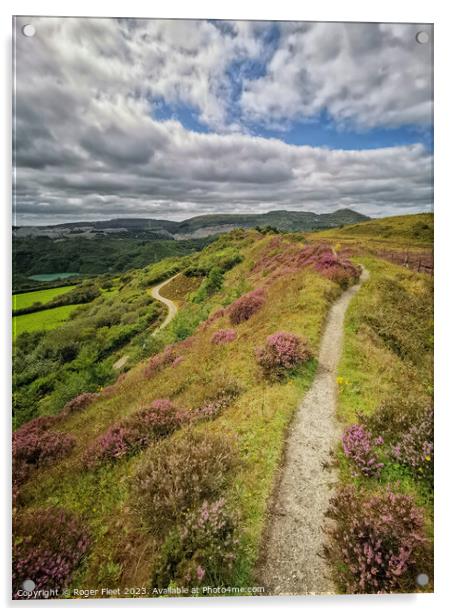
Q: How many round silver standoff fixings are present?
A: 4